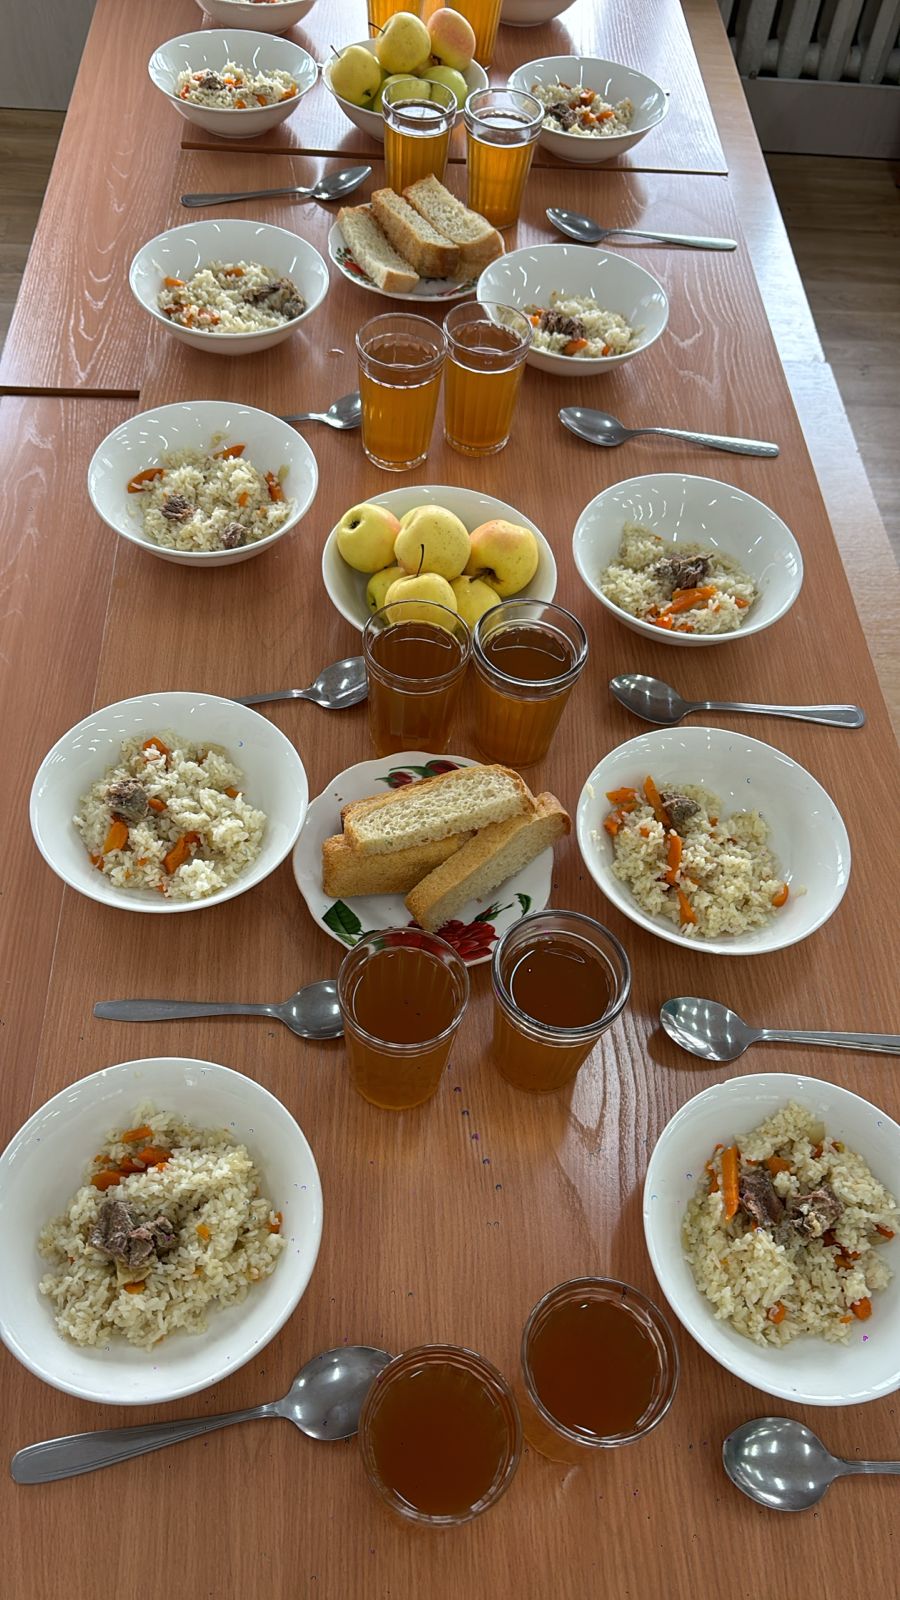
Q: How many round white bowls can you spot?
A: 14